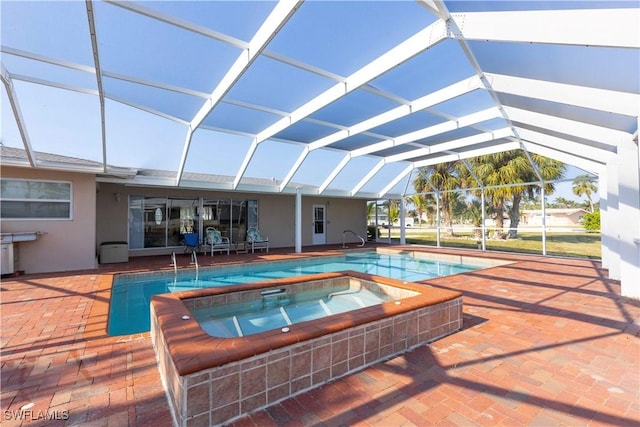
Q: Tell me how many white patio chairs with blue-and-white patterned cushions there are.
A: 2